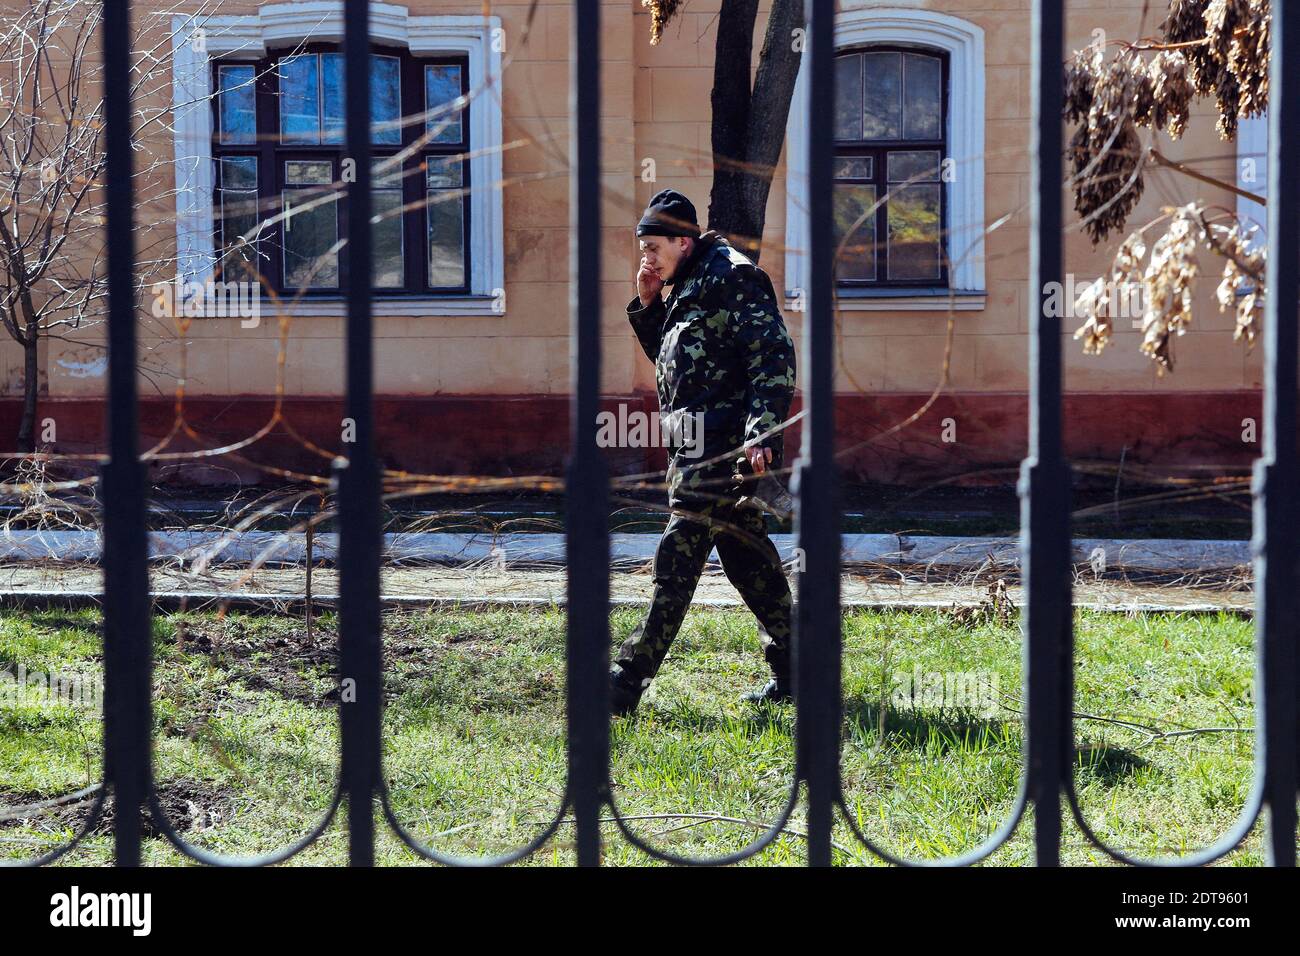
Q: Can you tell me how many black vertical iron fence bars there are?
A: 6